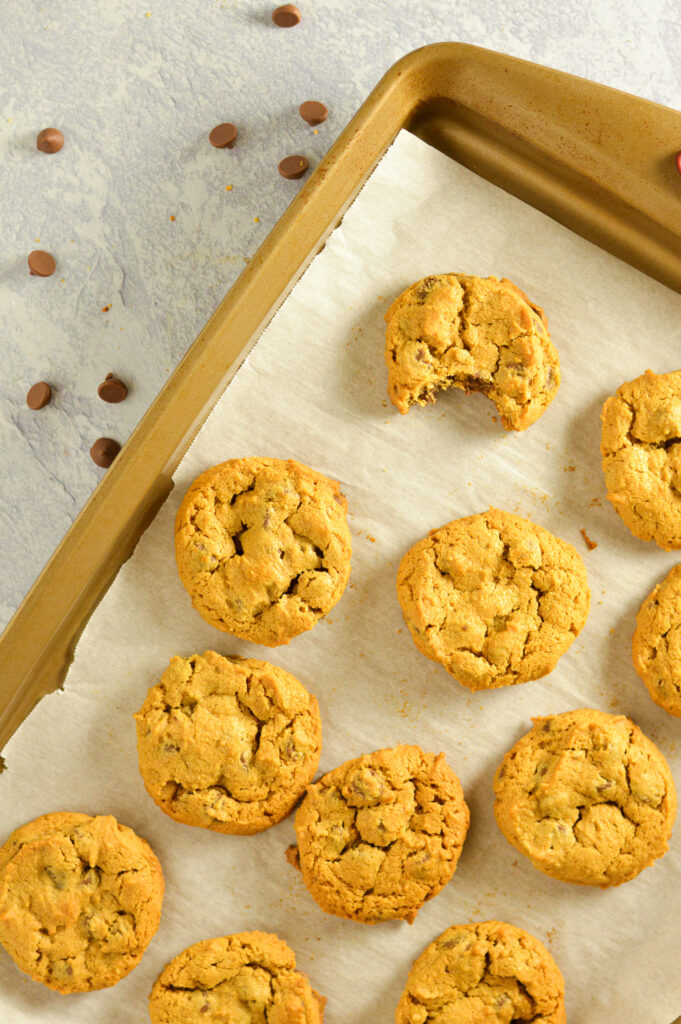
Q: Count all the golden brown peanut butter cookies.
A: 11